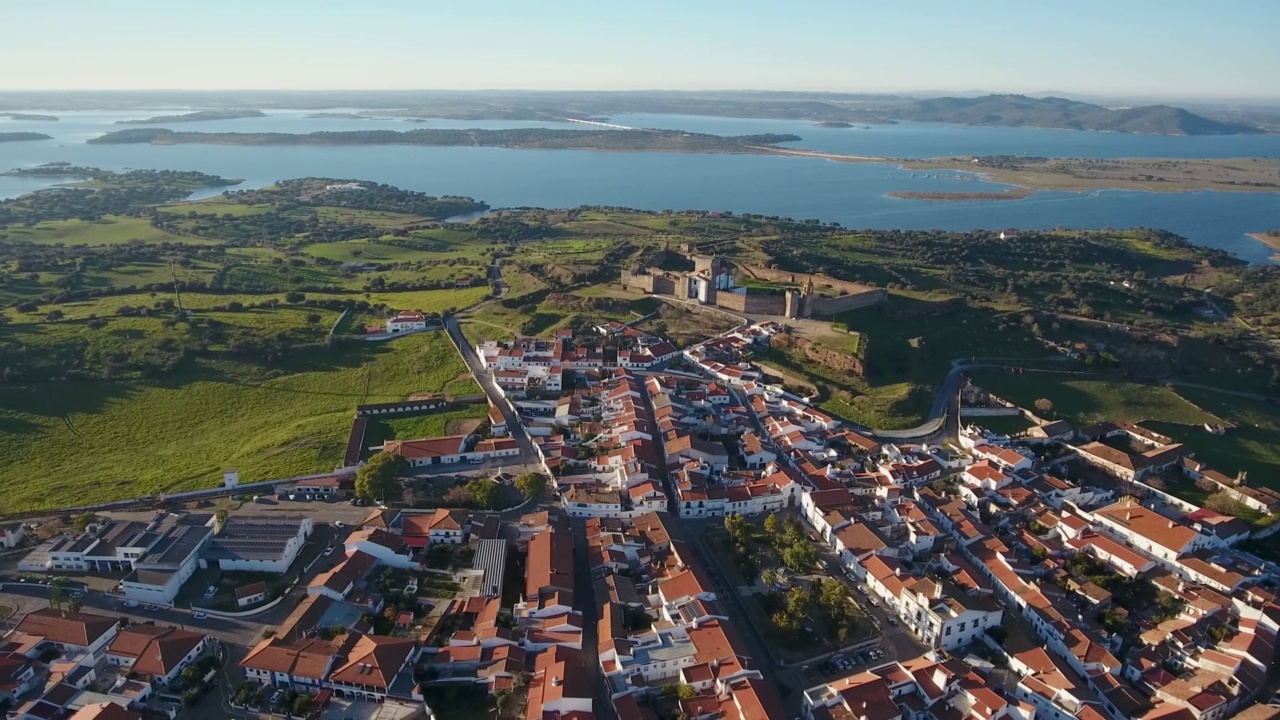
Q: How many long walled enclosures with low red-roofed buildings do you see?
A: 1